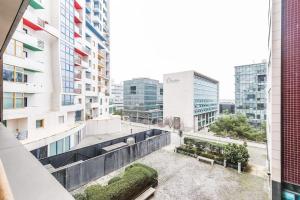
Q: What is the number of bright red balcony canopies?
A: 5